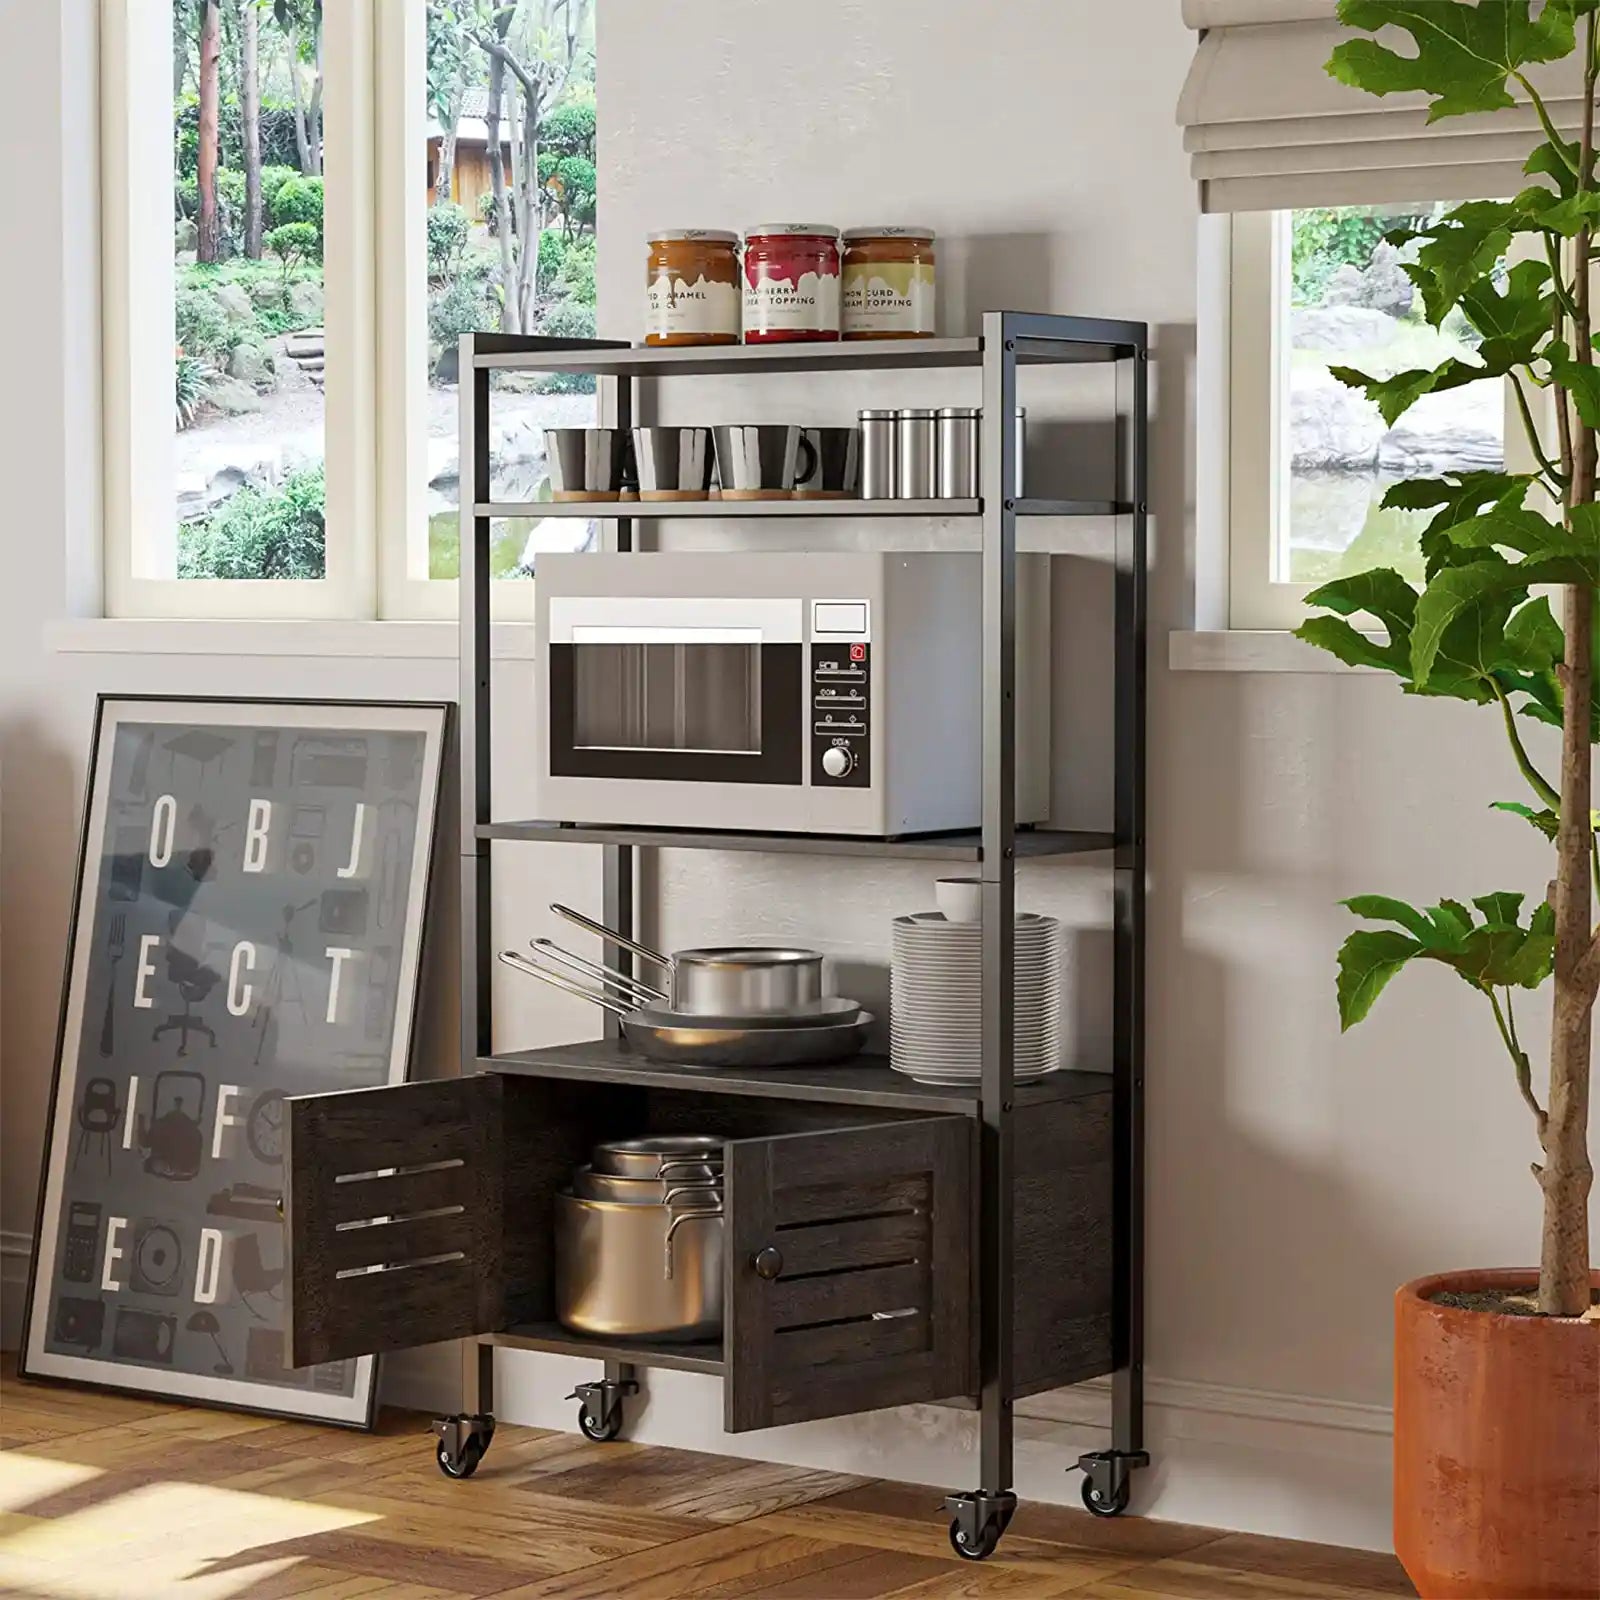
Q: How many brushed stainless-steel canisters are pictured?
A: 4